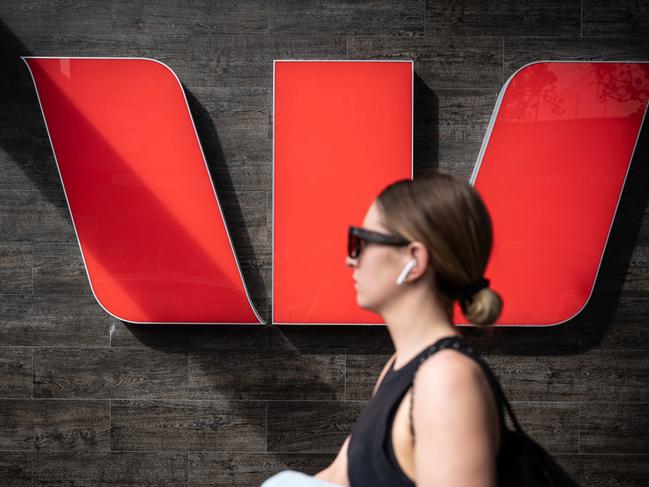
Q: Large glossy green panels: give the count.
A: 0